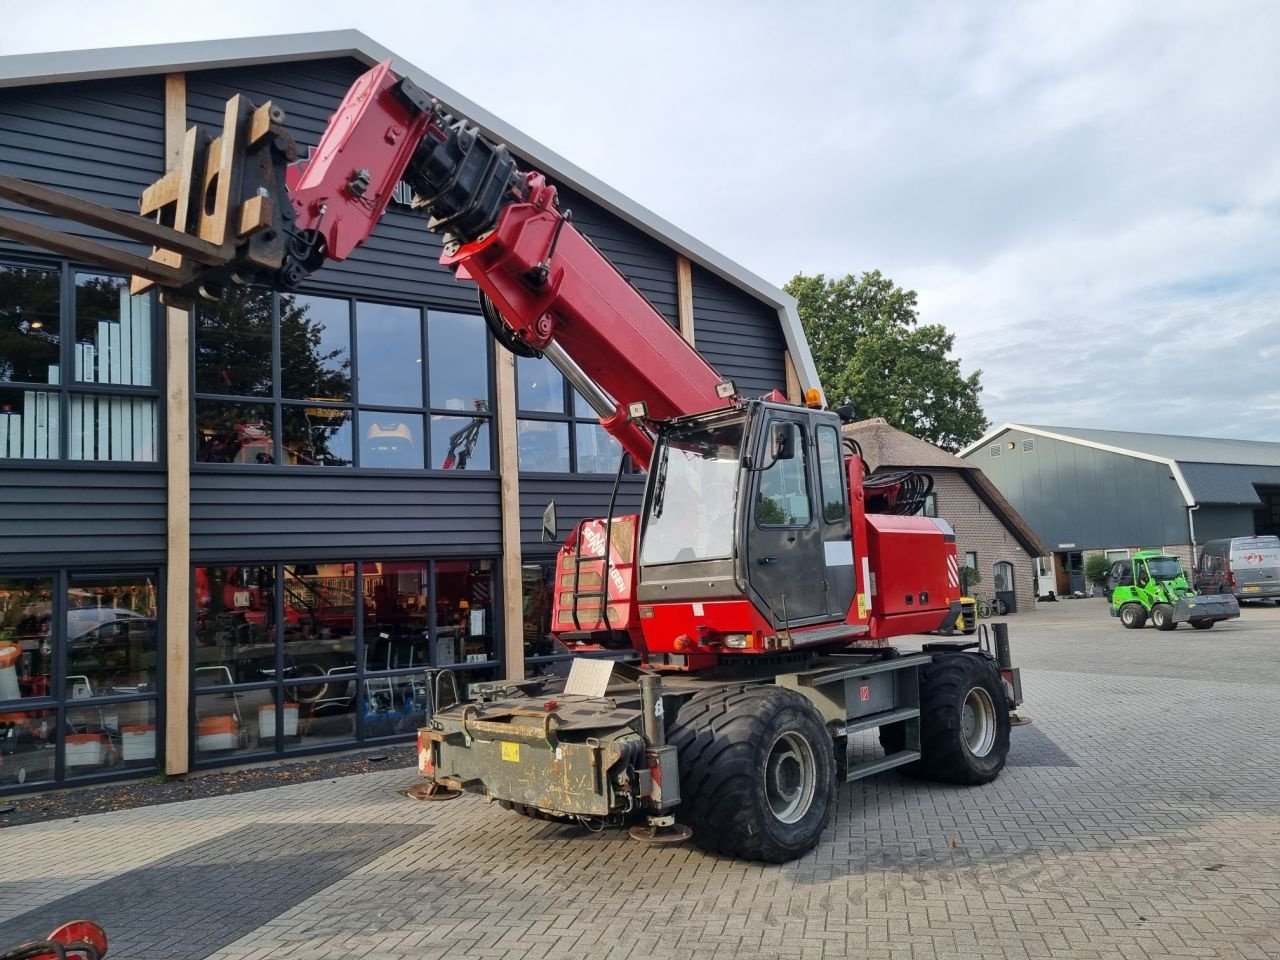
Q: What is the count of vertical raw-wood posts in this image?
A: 4